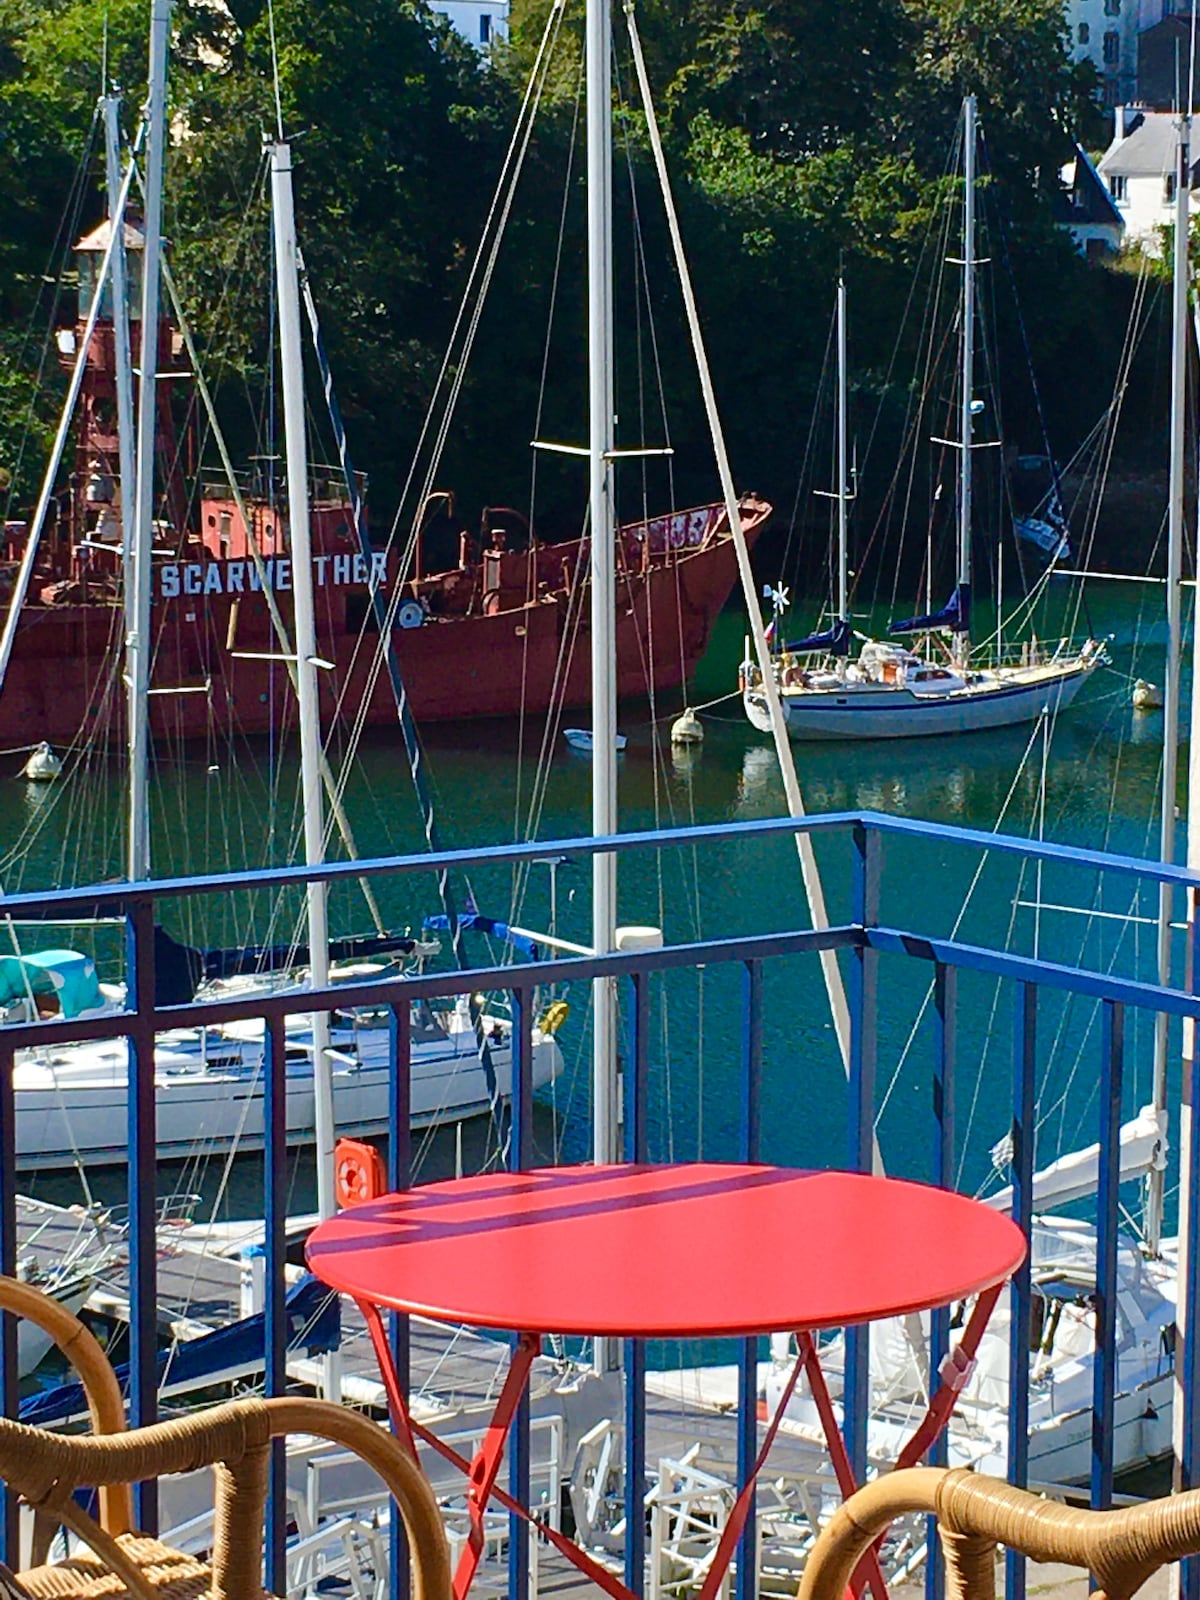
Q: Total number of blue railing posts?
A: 12